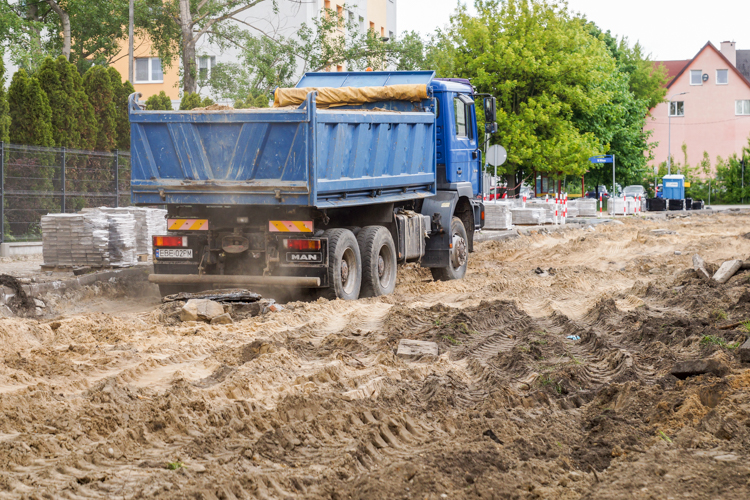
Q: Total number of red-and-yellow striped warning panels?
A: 2